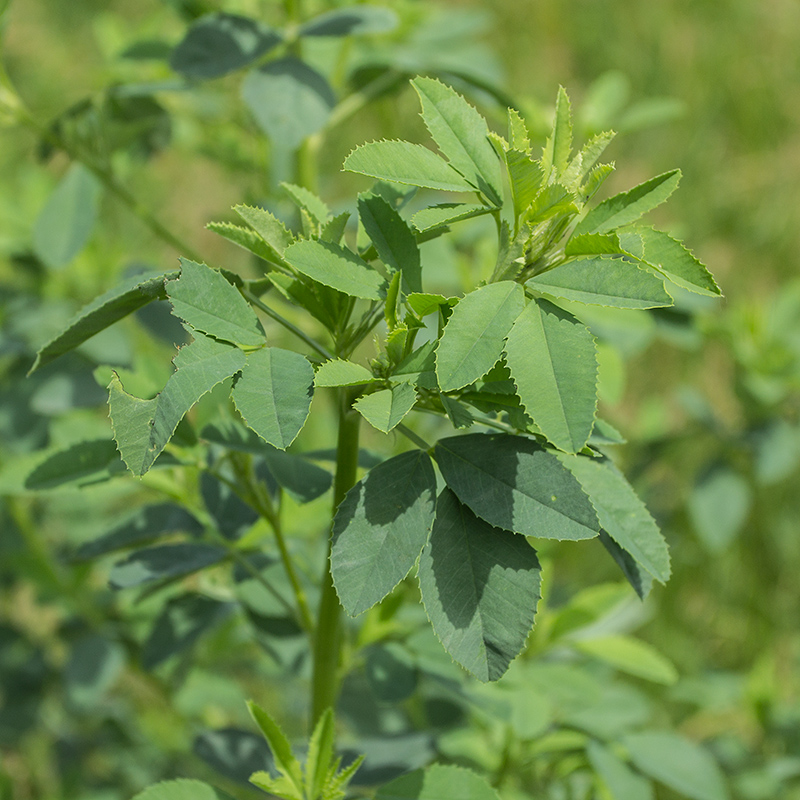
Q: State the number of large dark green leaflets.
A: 3